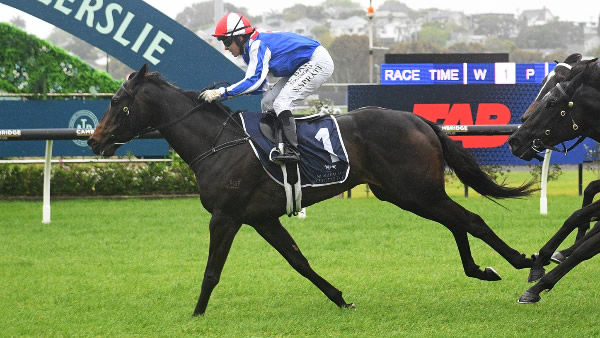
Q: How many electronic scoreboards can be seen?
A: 1